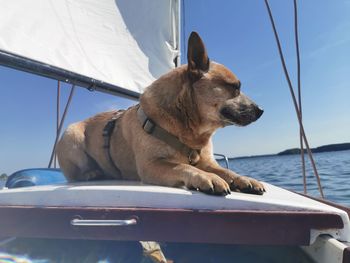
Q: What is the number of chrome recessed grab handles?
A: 1